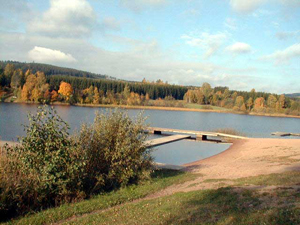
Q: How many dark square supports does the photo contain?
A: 2